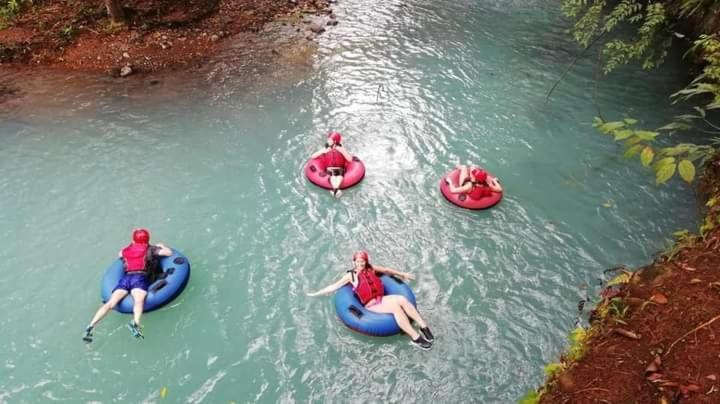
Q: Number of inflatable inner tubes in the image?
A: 4